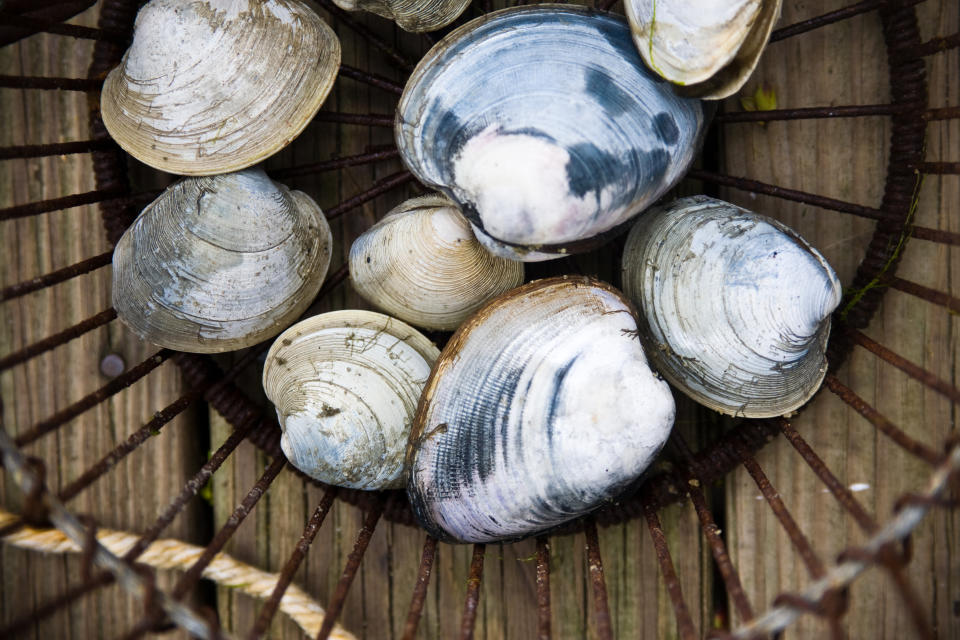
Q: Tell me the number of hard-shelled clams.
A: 9